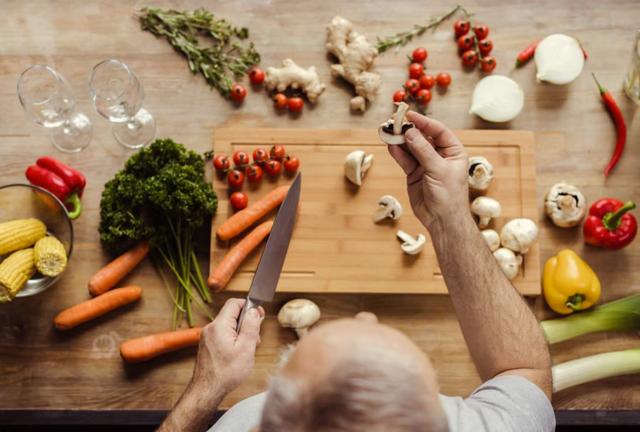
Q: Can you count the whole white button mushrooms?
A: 7